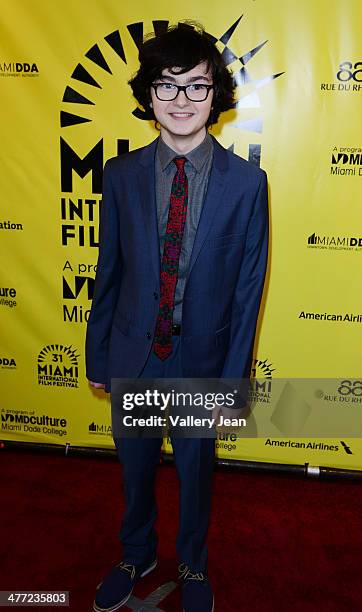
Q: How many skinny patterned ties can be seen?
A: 1